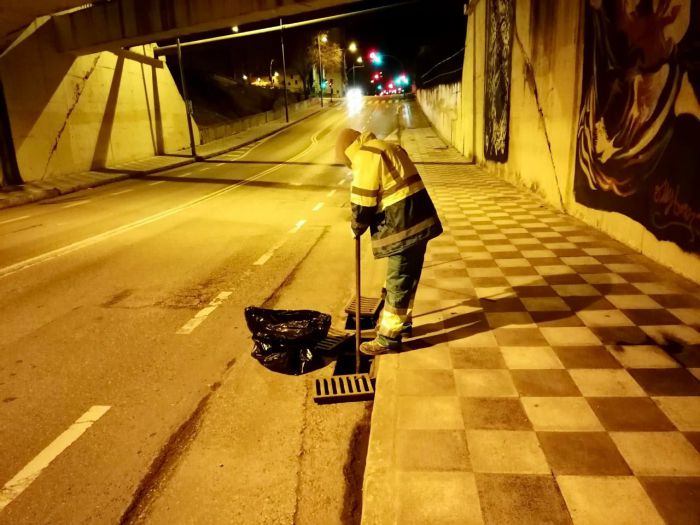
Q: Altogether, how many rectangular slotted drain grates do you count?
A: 3